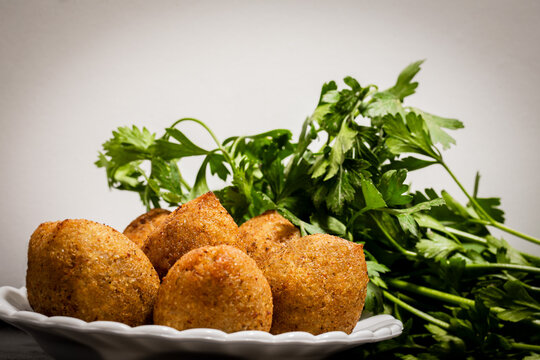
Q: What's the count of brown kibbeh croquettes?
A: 6